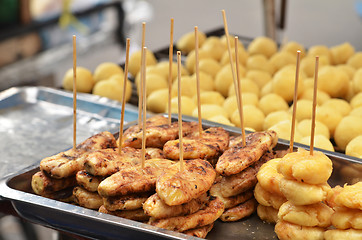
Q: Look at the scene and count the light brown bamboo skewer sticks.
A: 11